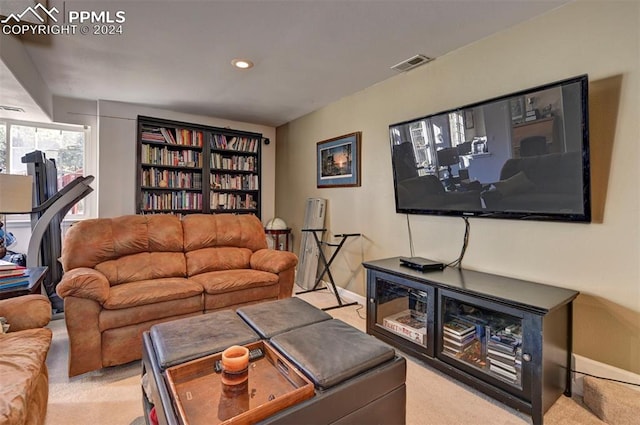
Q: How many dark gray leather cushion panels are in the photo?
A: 3